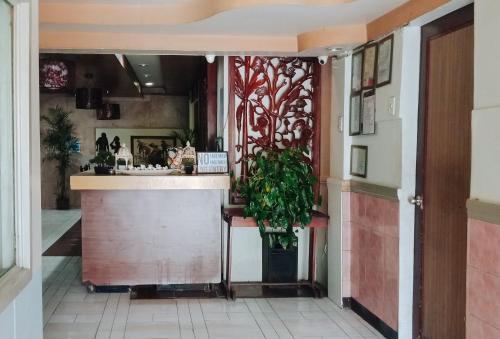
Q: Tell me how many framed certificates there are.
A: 6